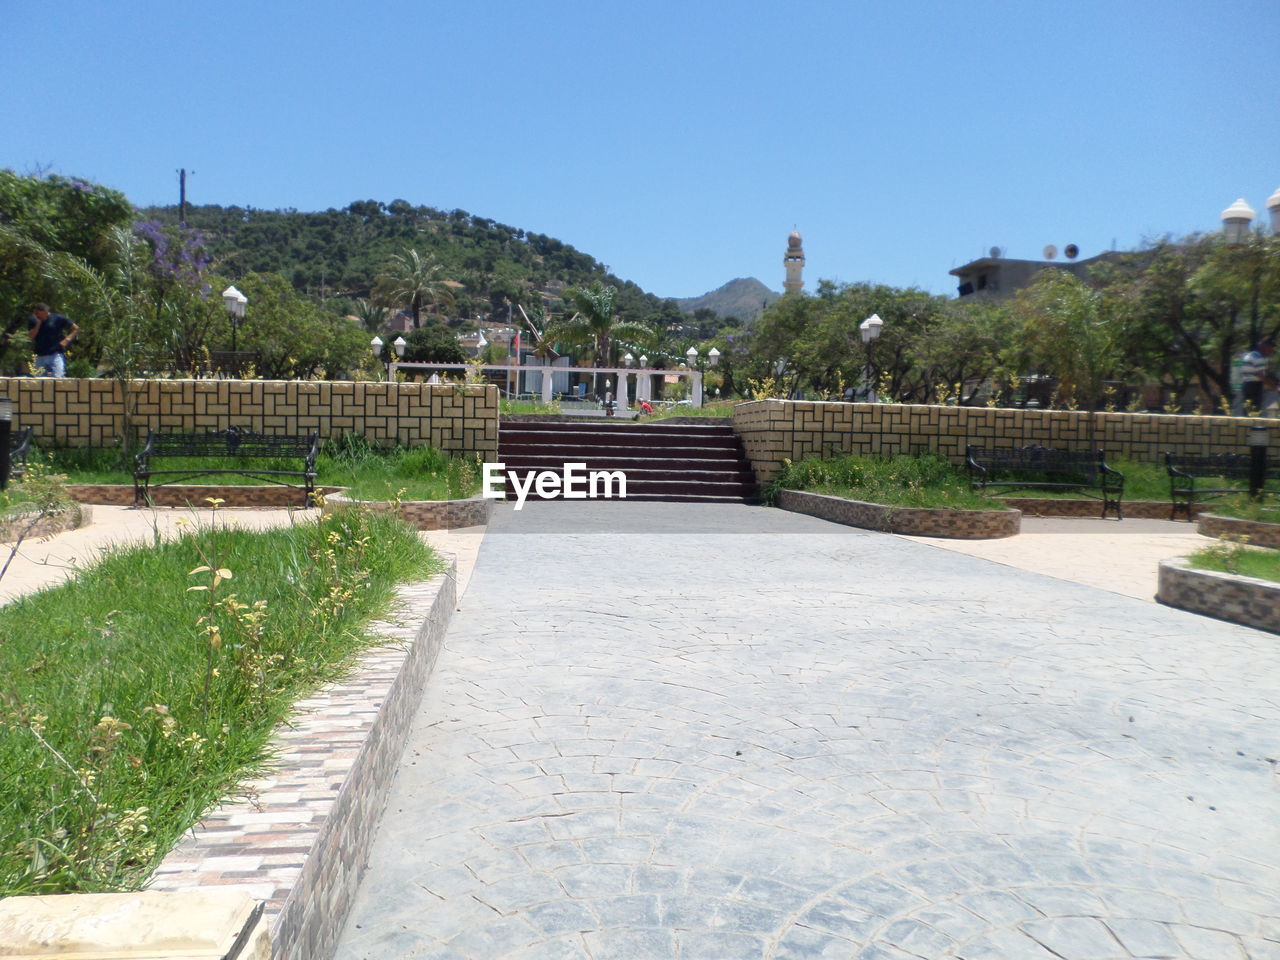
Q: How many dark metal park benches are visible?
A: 4